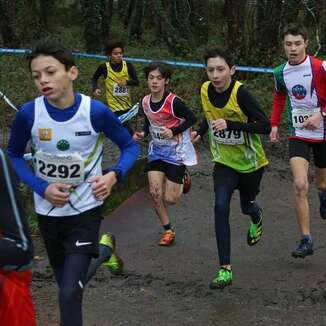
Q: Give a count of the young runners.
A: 5